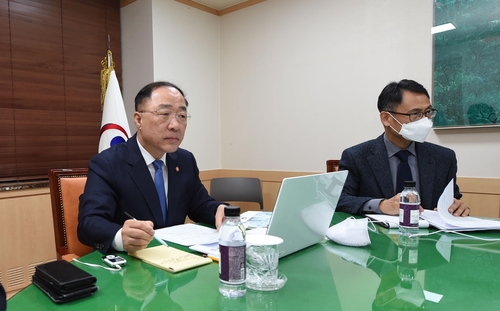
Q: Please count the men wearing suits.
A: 2